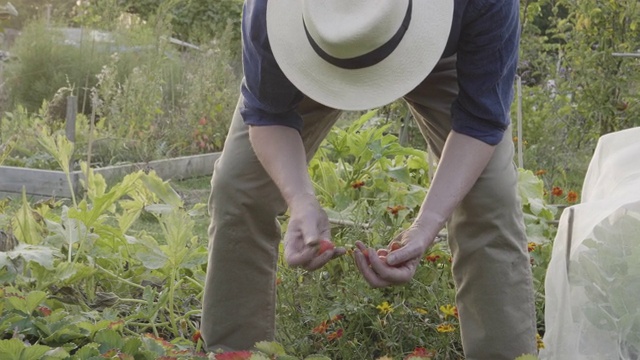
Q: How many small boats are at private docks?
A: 0